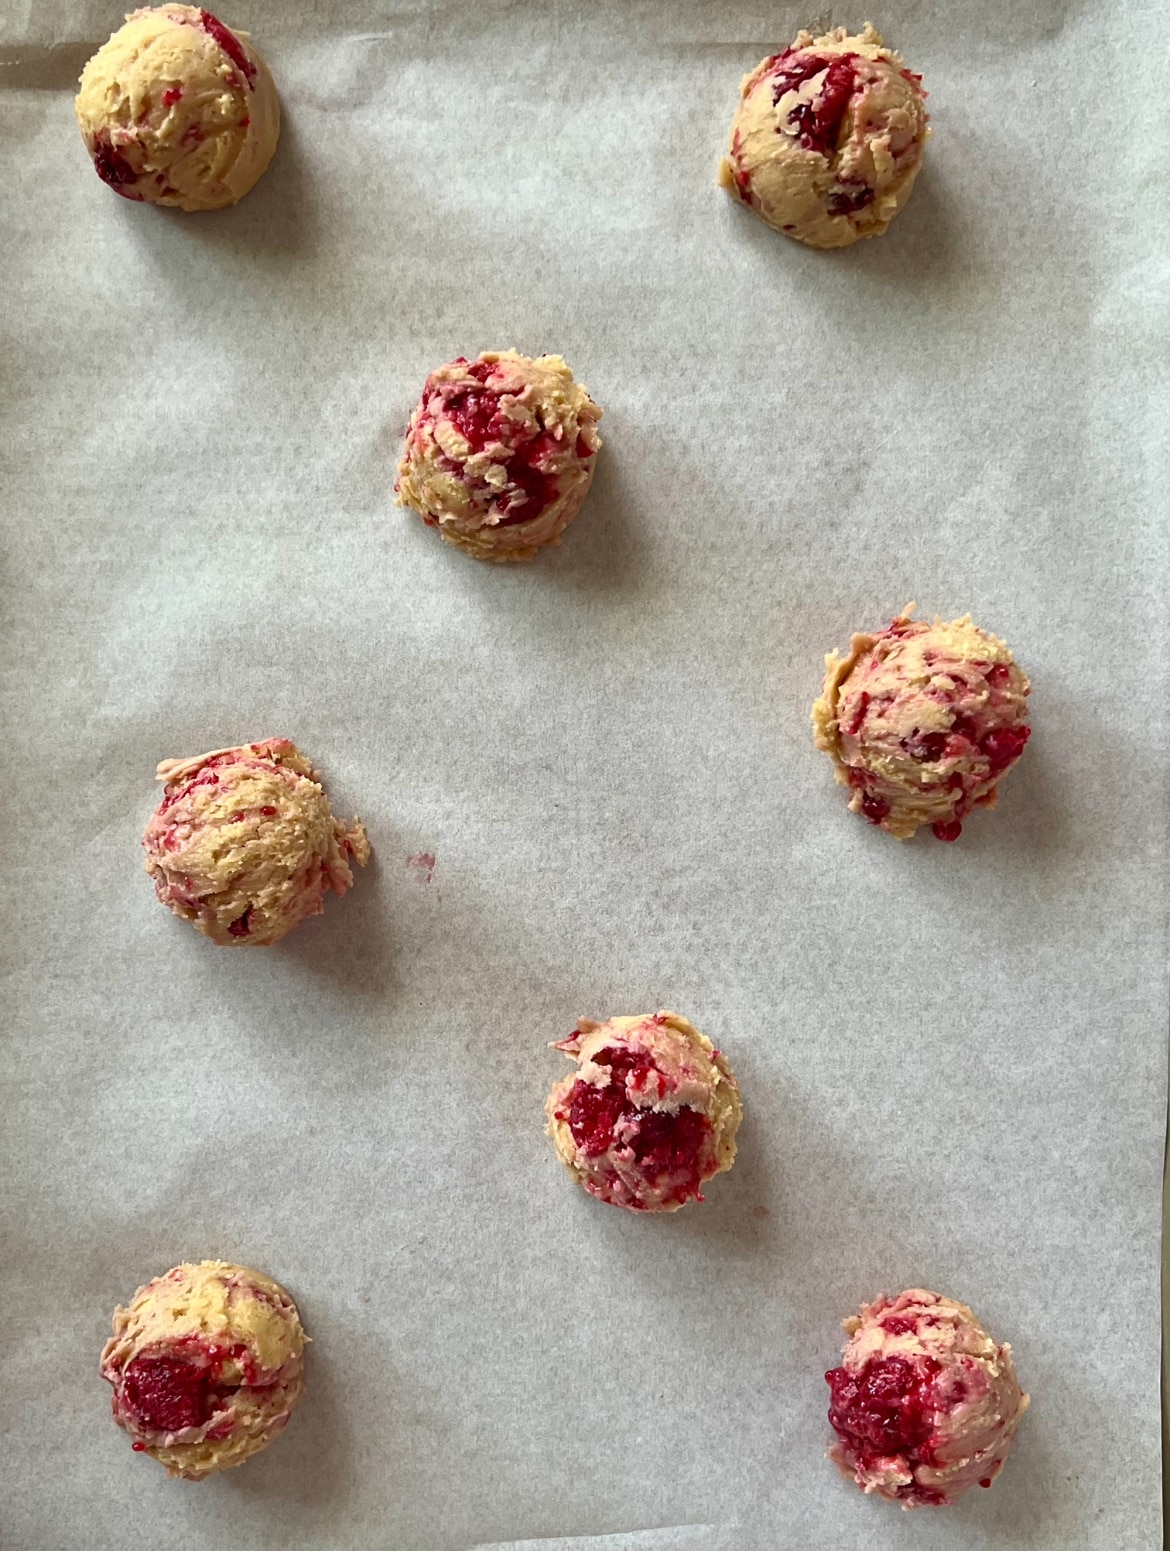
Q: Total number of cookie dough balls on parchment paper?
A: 8